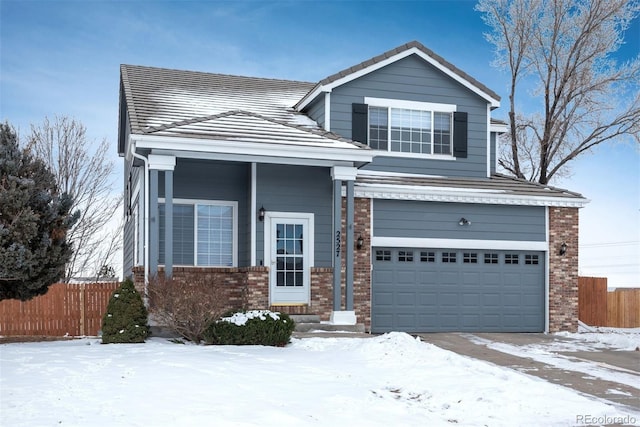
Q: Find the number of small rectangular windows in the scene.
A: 8